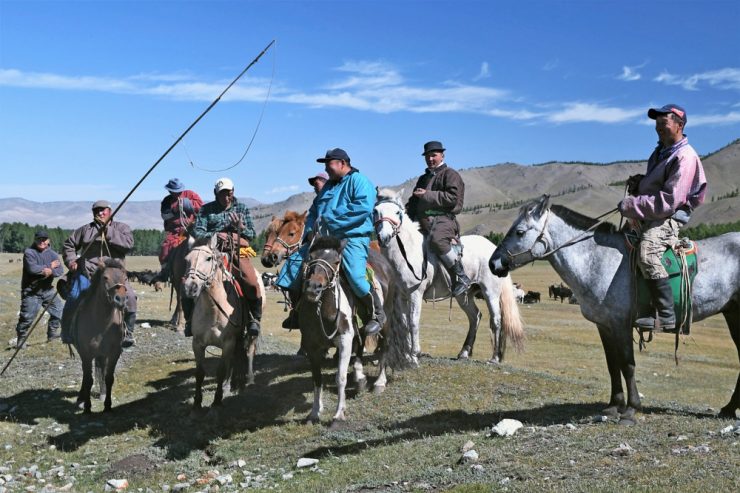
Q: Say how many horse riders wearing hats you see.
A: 7